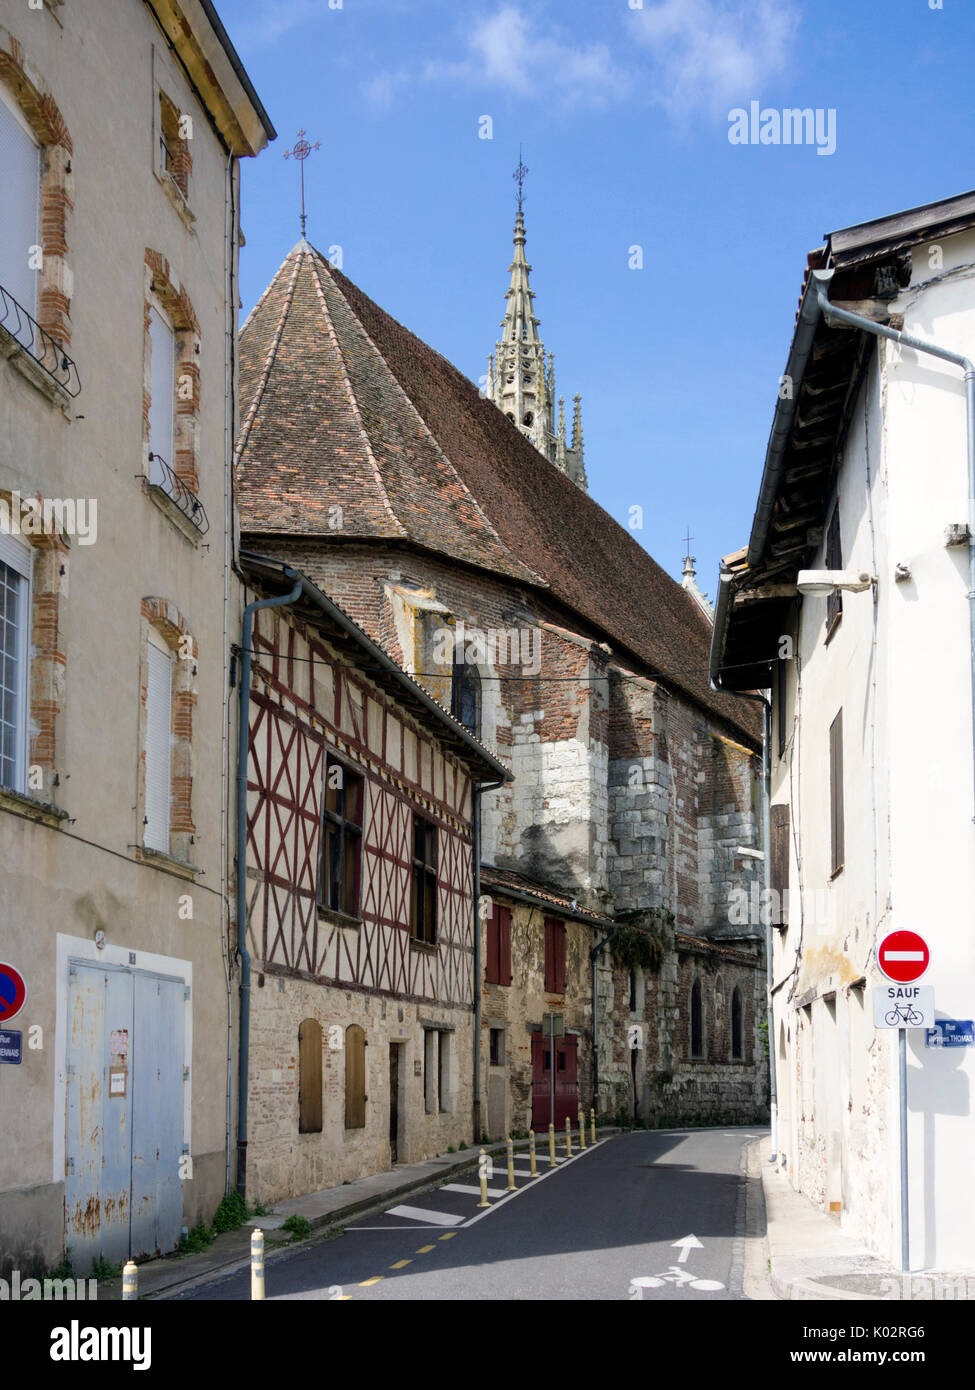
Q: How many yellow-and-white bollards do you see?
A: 9